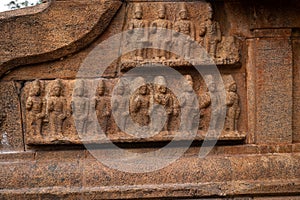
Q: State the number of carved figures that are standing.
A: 14